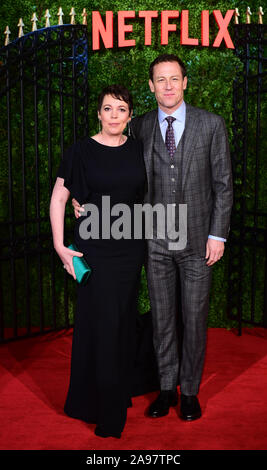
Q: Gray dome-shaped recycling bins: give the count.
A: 0